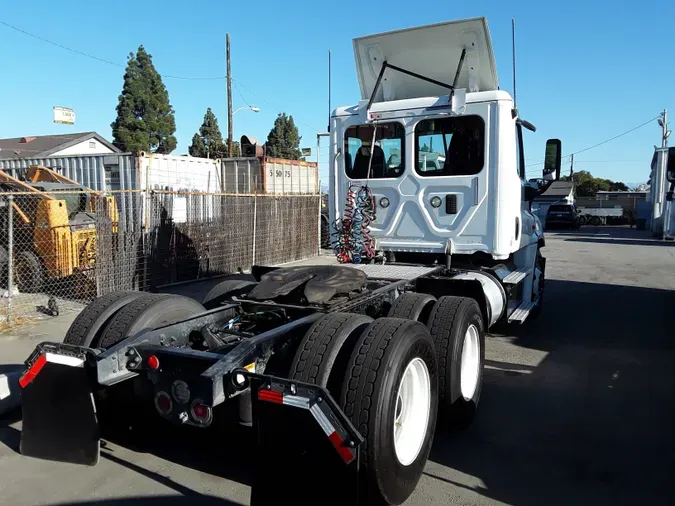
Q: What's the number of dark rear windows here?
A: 2